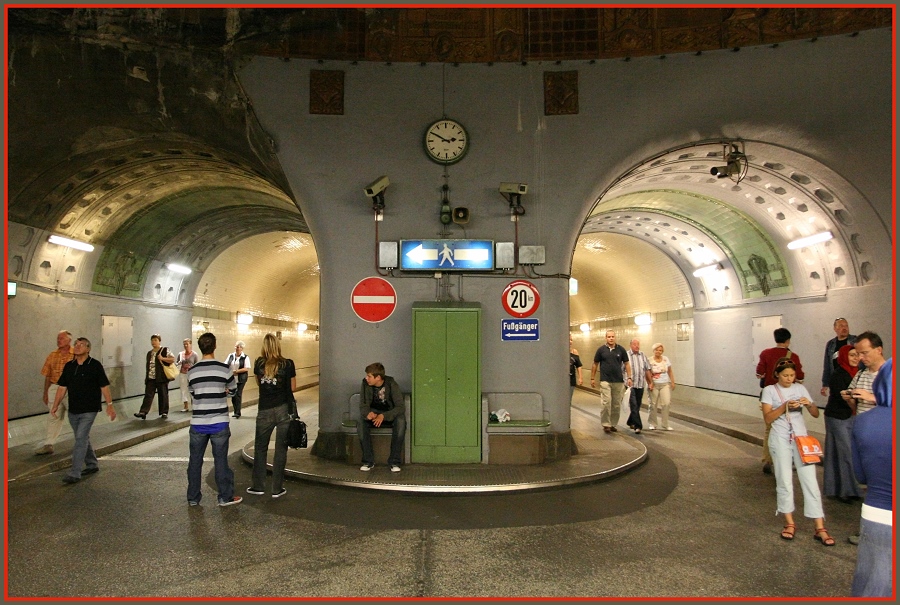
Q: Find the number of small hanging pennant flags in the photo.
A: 0